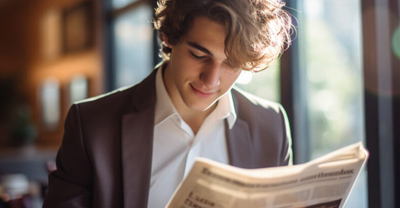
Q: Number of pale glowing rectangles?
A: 2